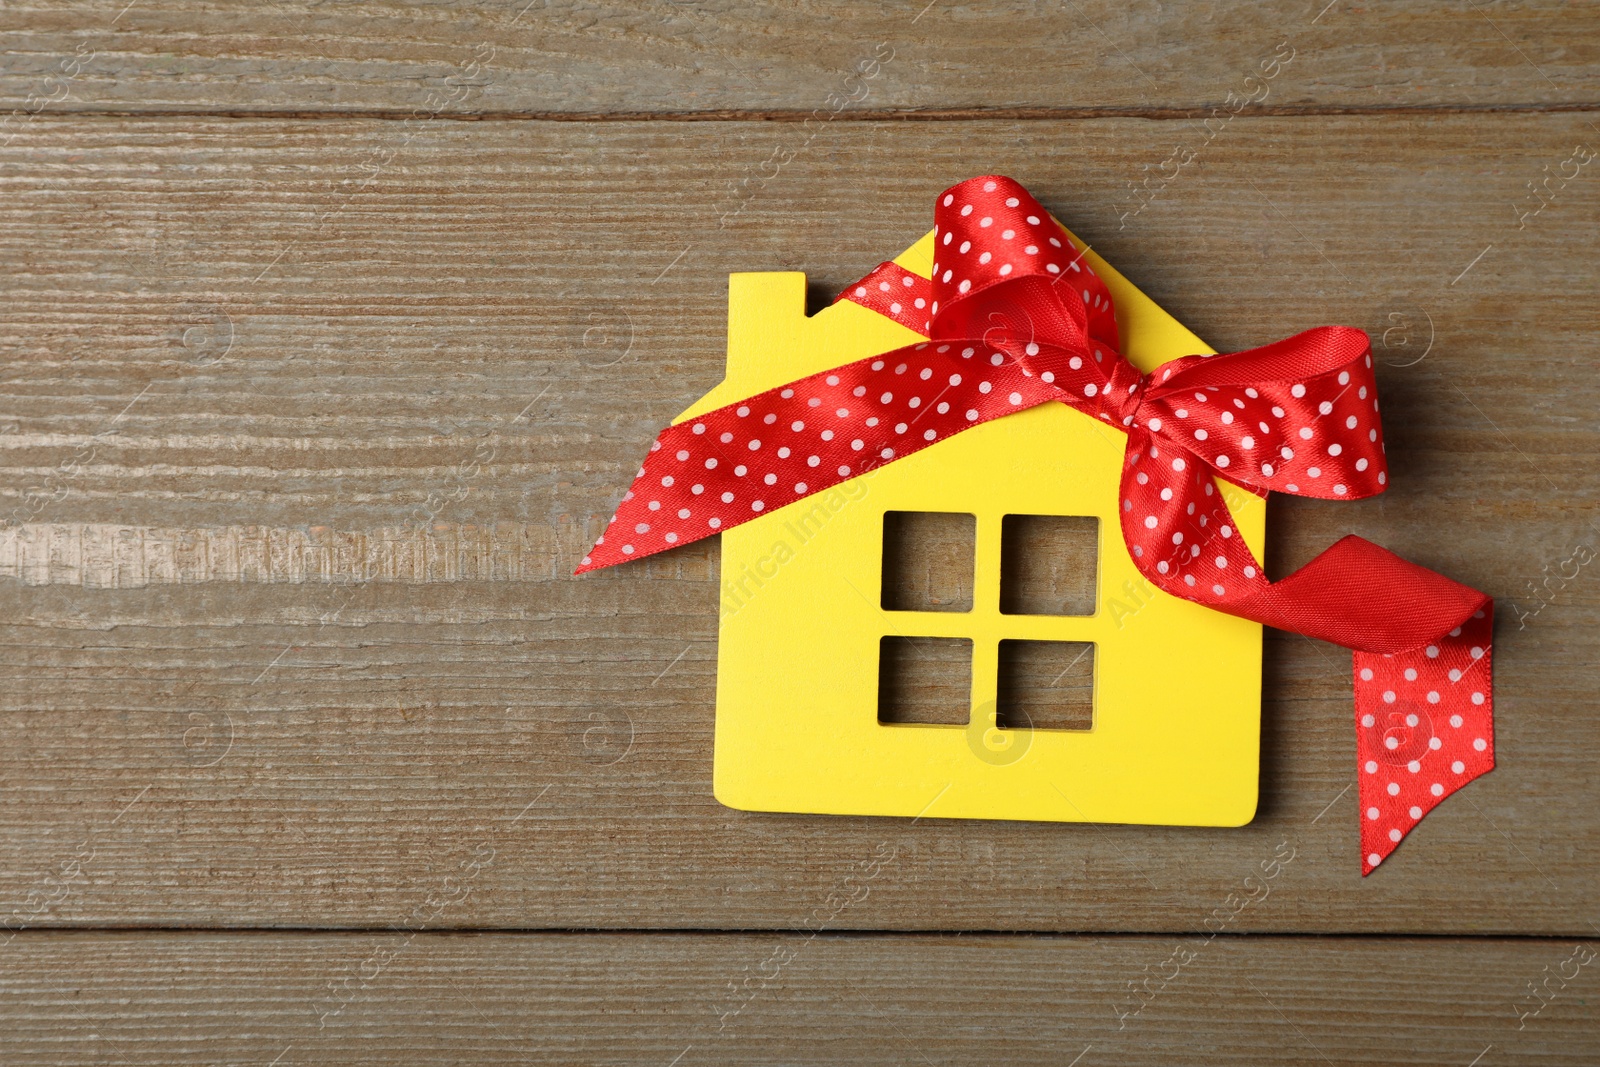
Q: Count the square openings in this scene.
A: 4